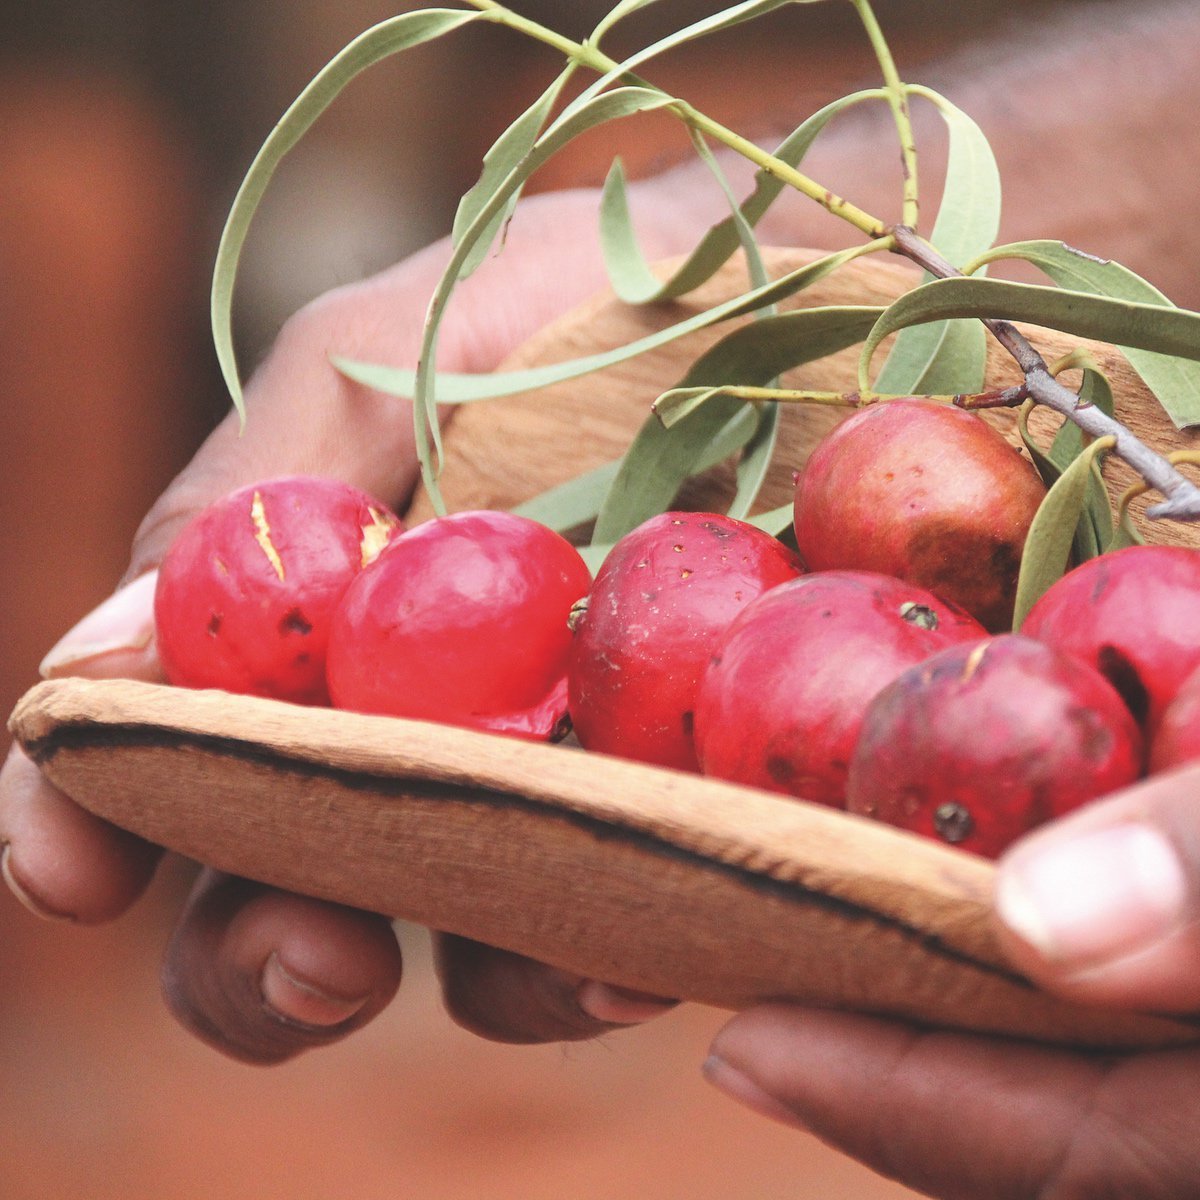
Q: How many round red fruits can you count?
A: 8